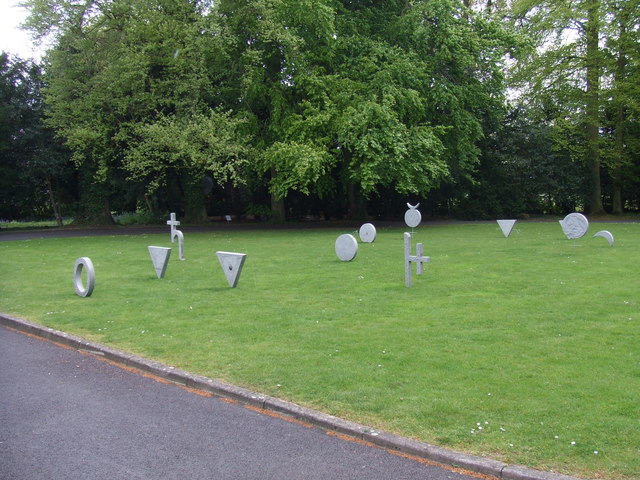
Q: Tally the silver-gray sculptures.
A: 11